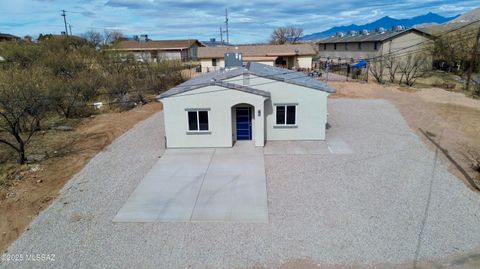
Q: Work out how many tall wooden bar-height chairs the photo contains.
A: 0